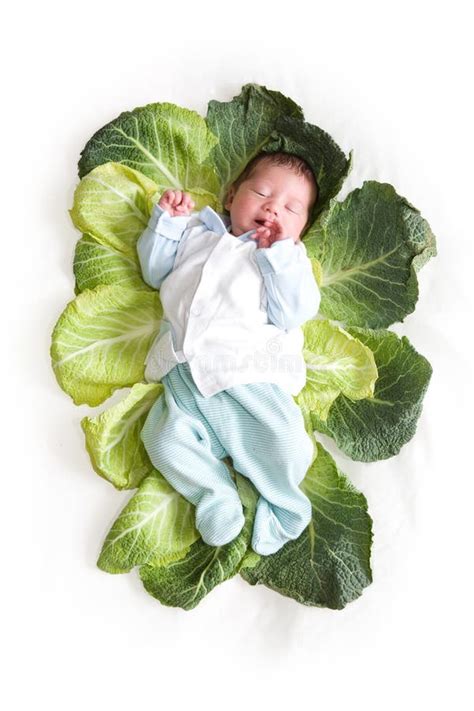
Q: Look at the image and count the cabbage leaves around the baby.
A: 13